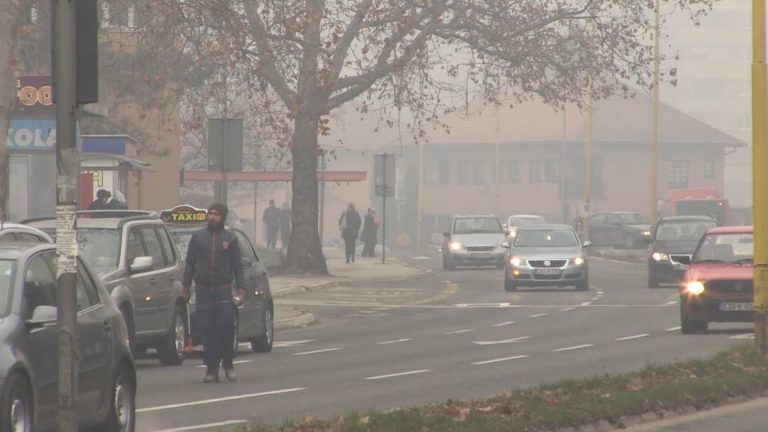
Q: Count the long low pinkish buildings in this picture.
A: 1